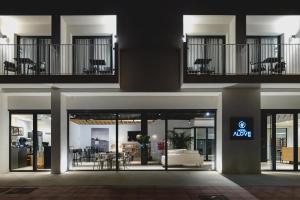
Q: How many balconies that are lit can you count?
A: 4